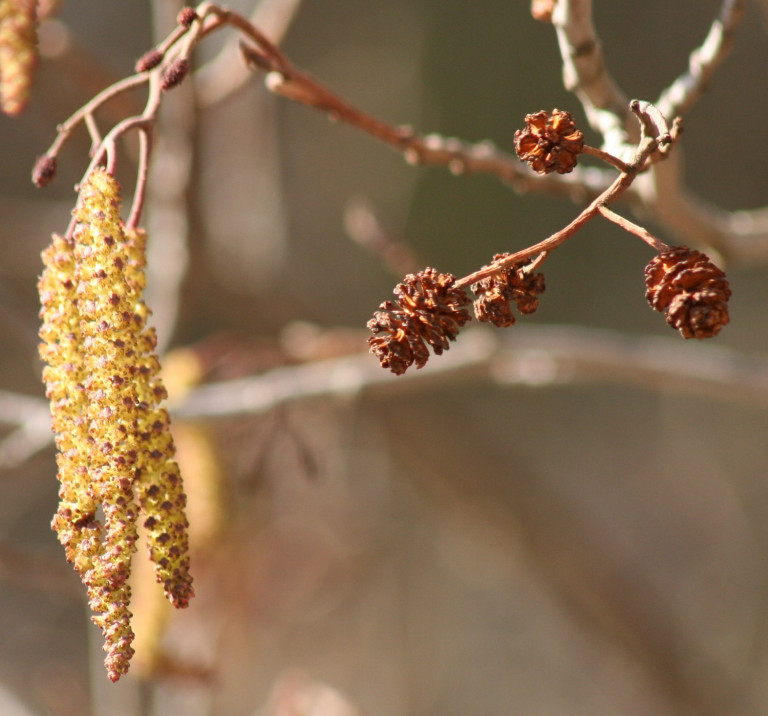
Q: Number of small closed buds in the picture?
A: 4